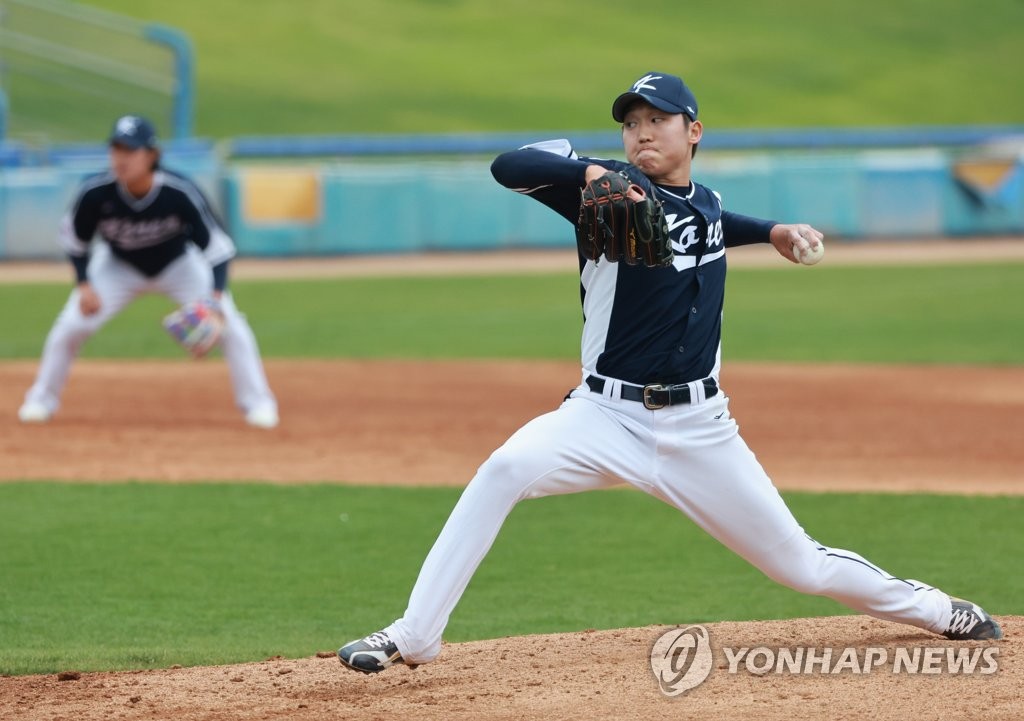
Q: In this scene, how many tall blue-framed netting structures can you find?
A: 1